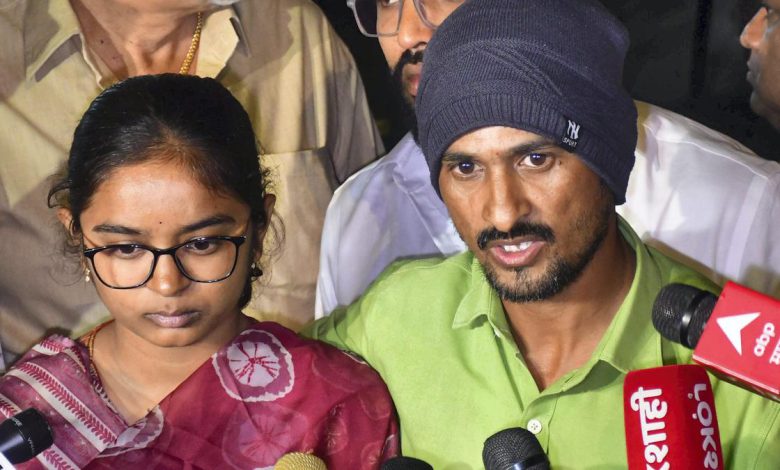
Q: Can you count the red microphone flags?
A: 2